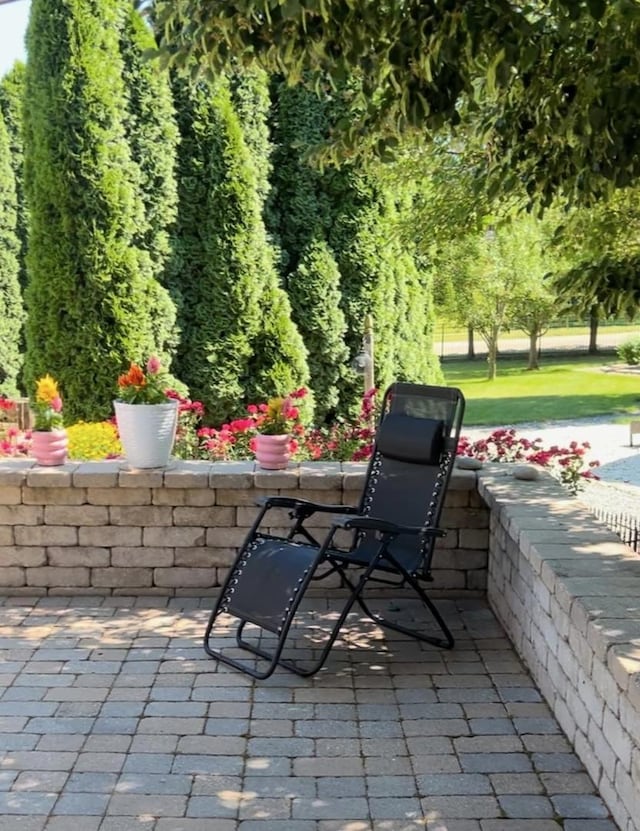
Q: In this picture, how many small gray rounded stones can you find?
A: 2